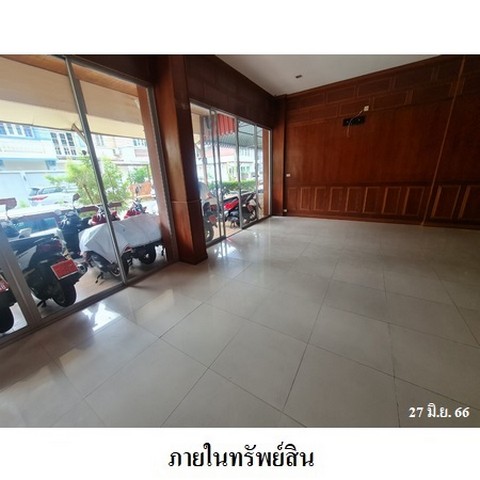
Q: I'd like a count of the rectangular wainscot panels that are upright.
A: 10